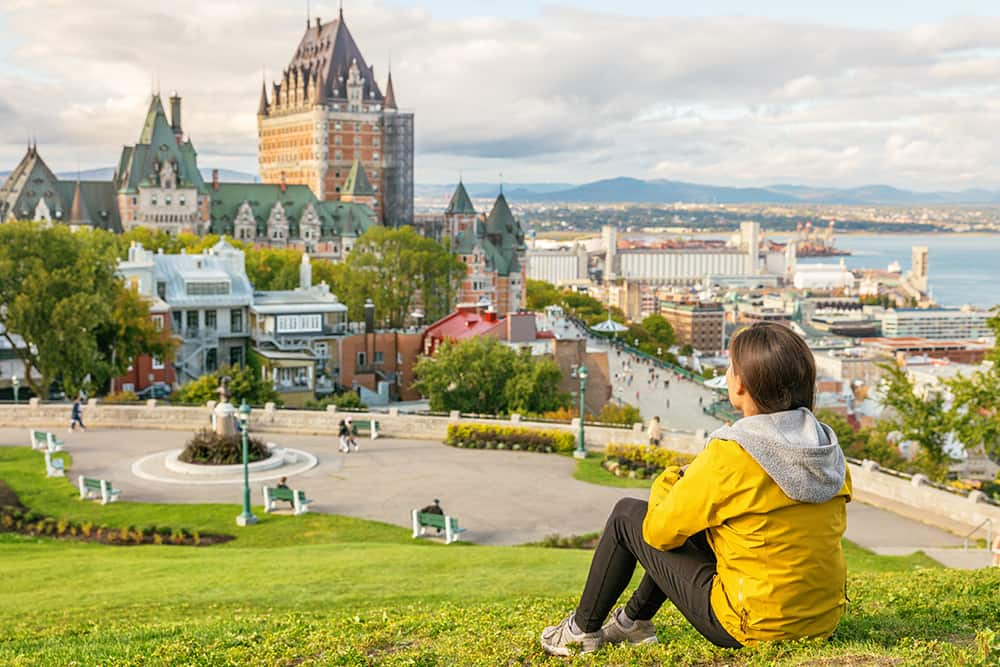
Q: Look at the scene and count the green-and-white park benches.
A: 6